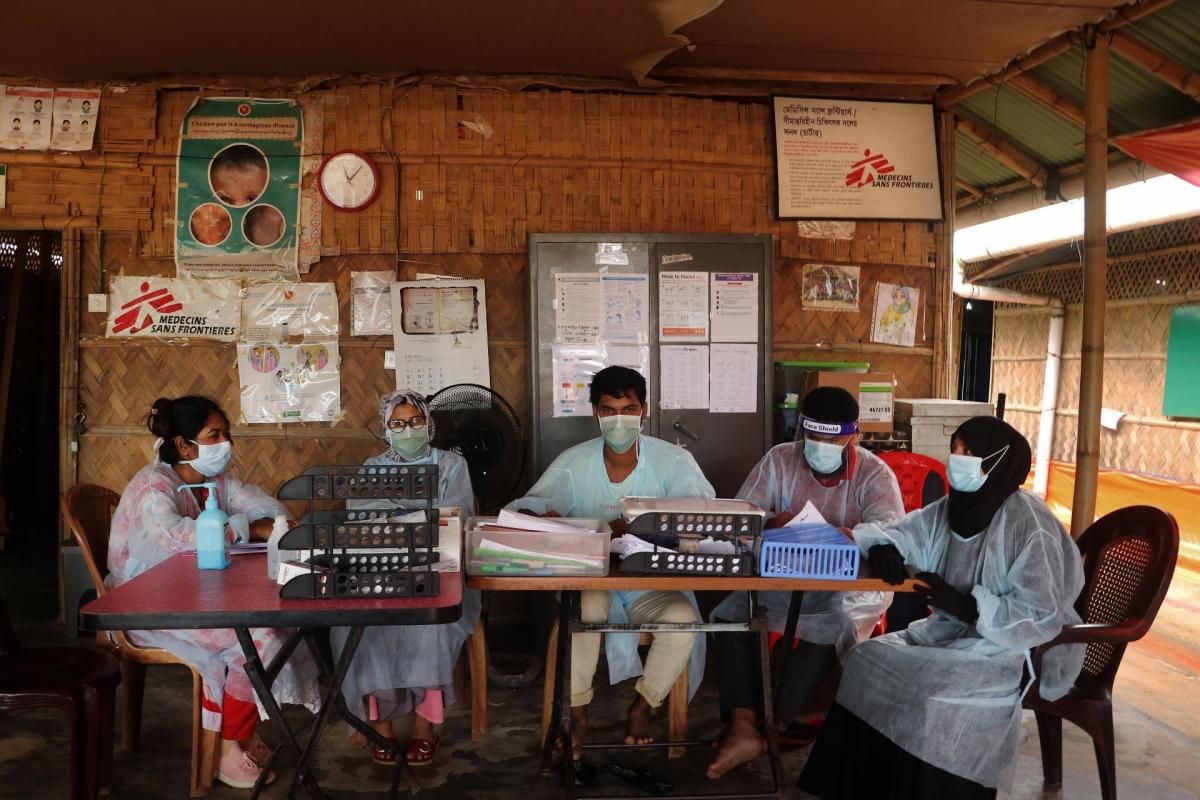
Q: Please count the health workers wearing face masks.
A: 5